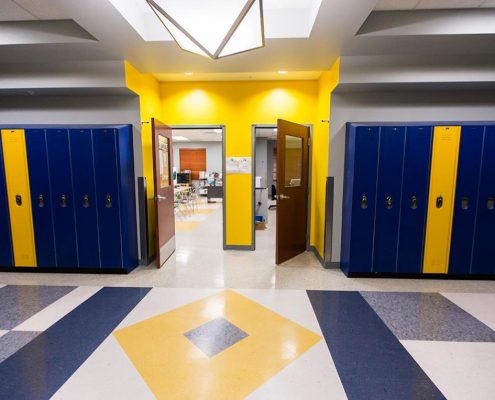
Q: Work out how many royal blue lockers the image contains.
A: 10